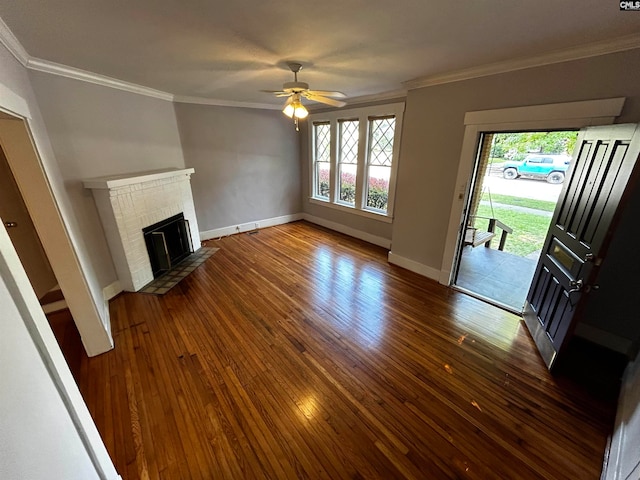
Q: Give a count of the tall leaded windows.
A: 3